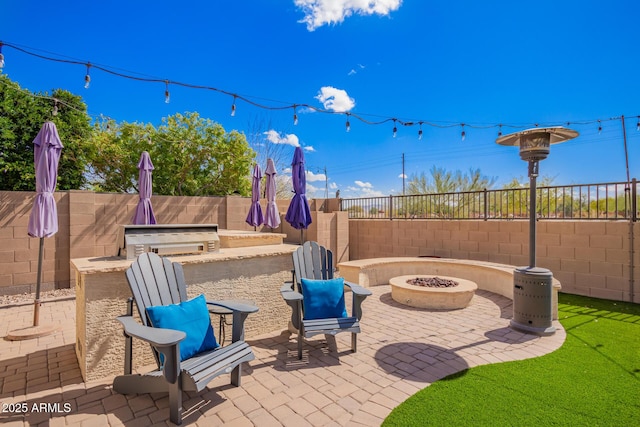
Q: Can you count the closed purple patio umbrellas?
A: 5